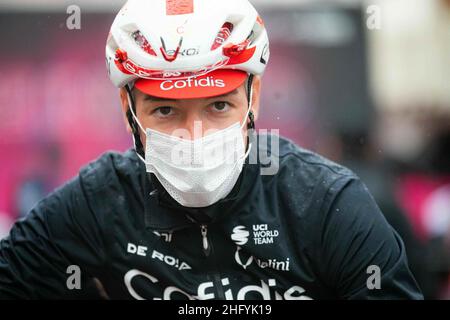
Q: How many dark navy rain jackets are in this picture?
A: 1